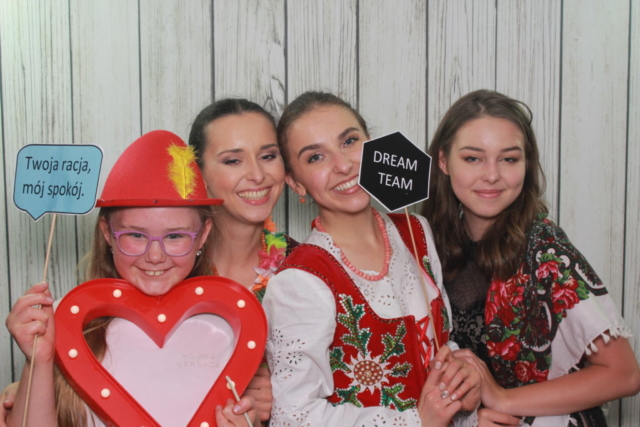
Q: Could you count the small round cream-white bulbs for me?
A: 10